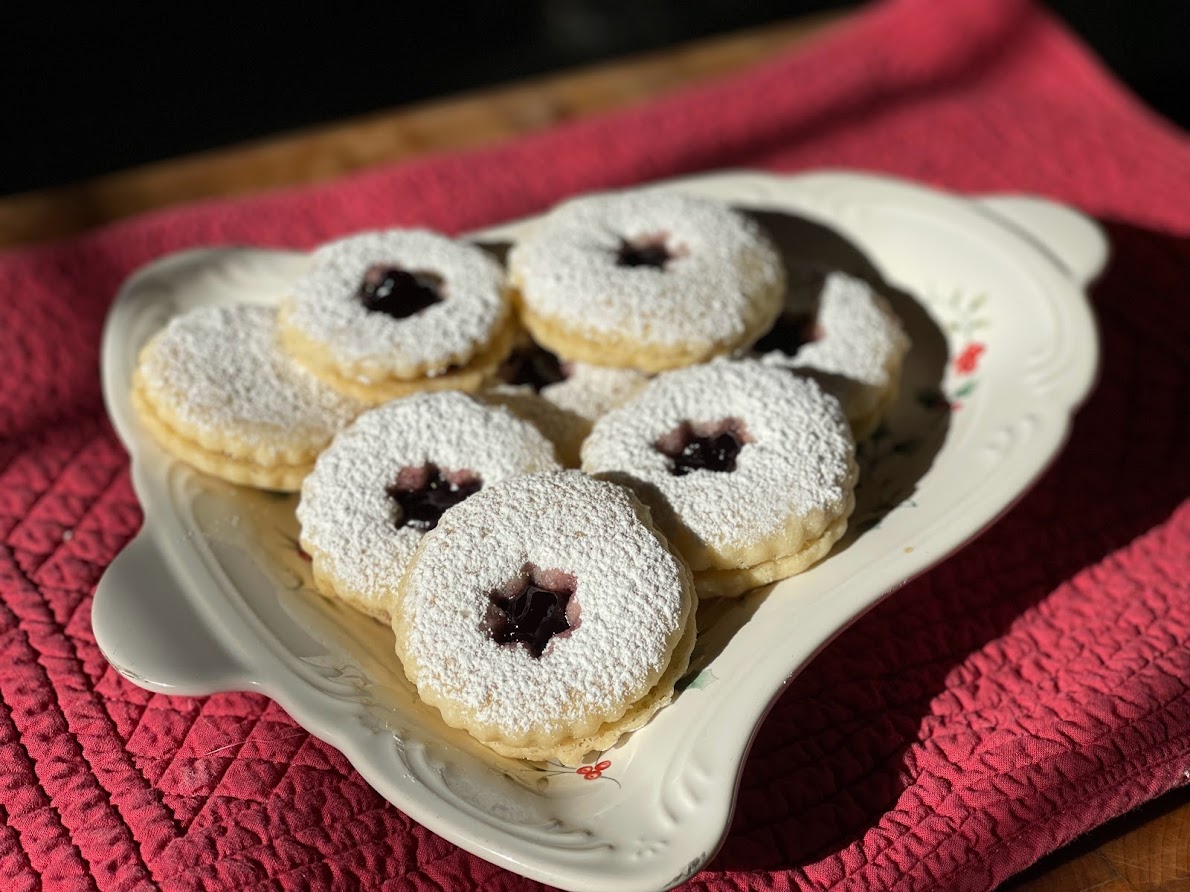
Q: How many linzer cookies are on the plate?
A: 8